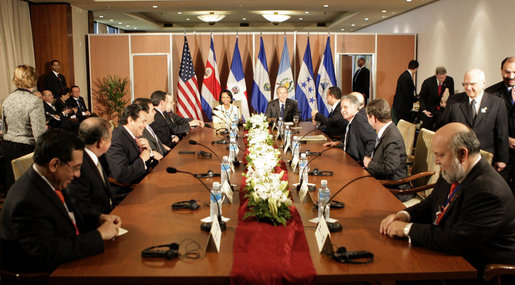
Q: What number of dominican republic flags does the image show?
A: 1